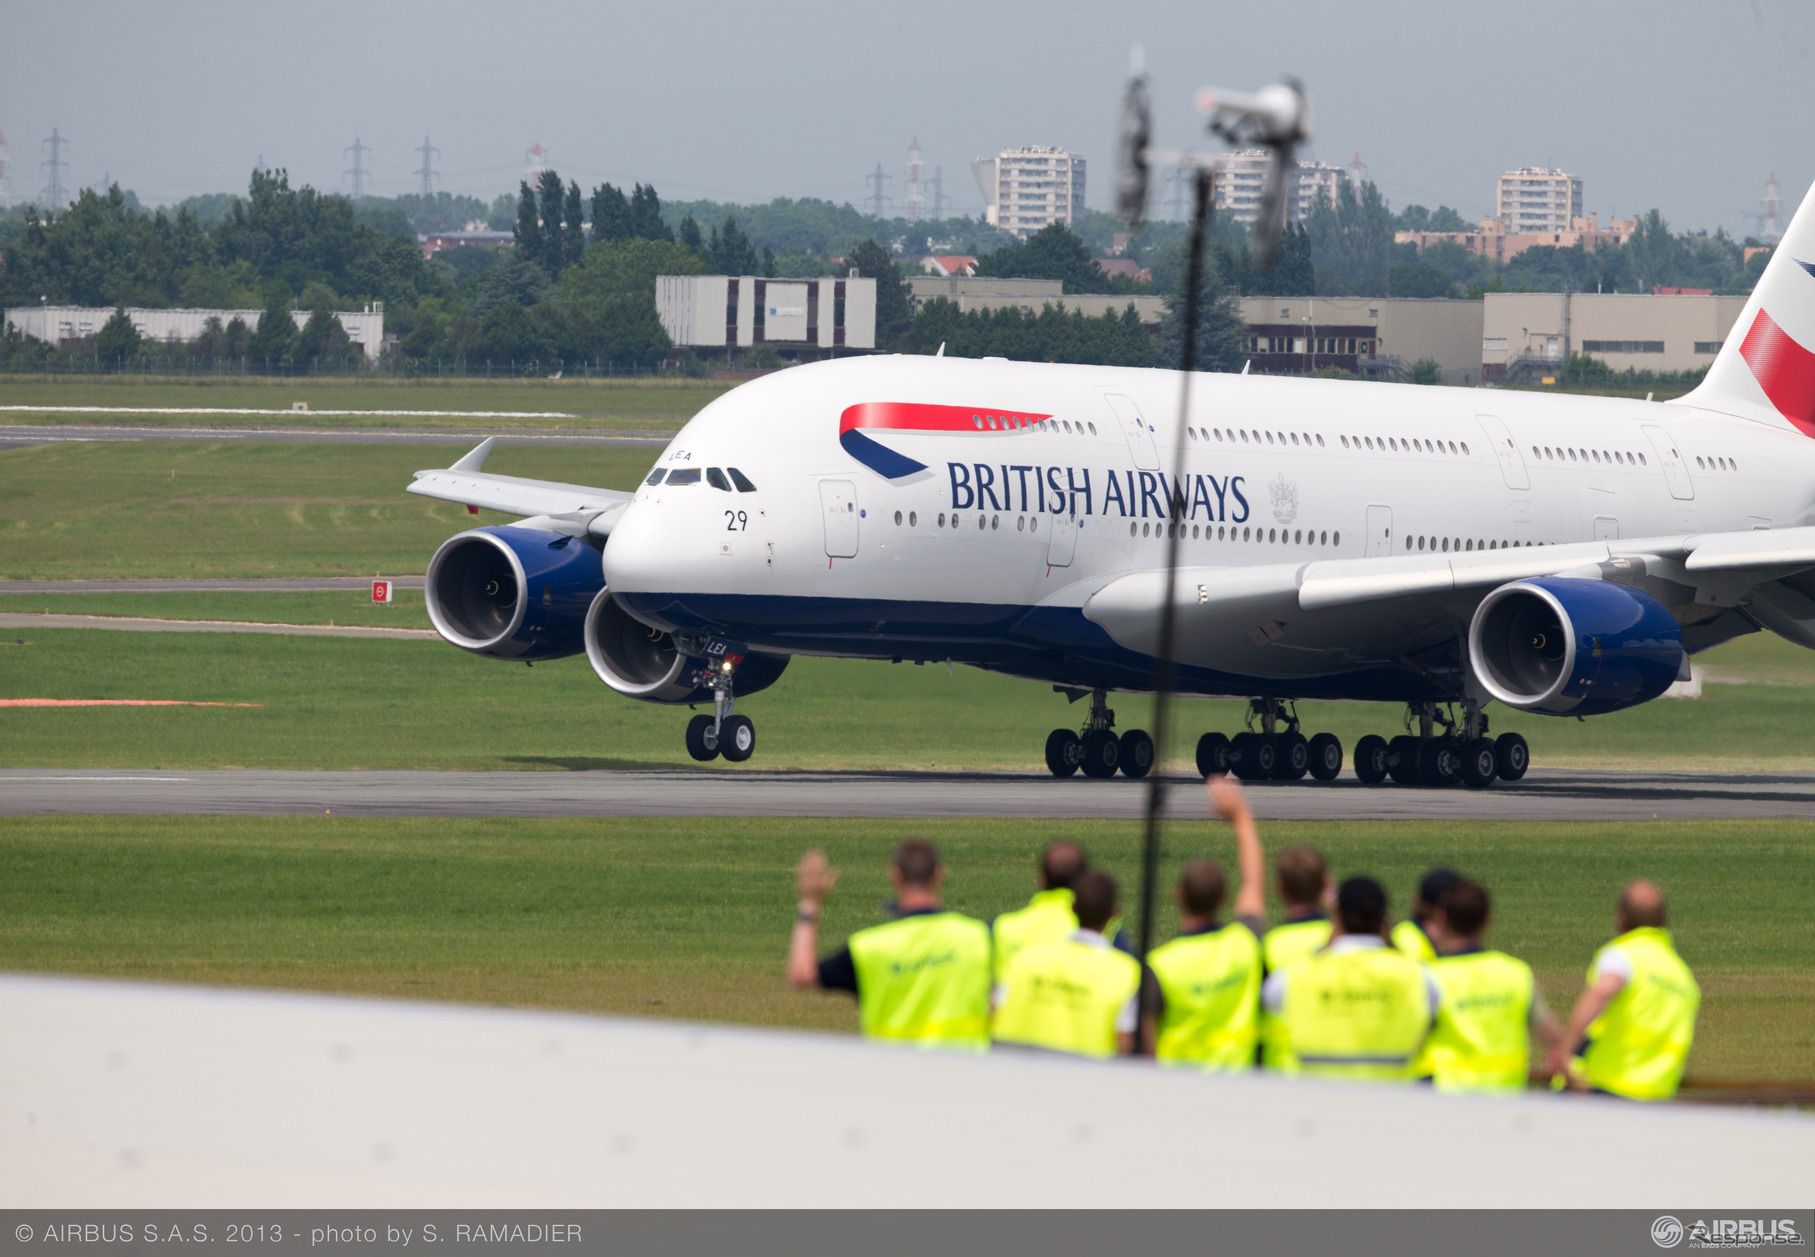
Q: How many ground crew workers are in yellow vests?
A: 9